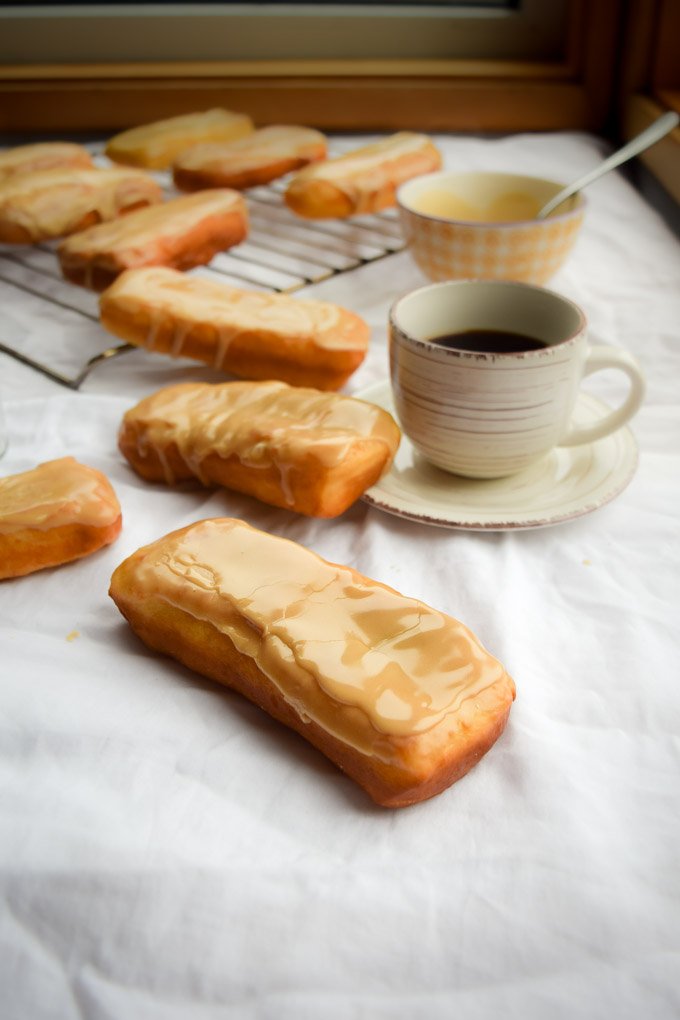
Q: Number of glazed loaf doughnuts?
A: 10